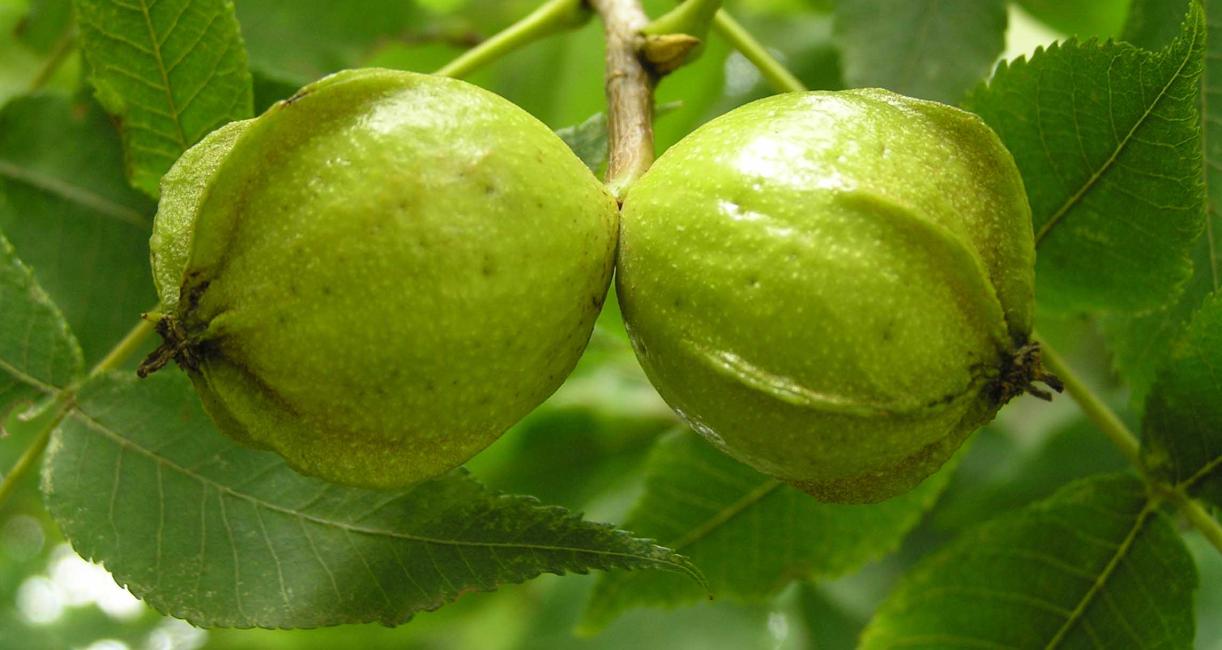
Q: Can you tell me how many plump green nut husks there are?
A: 2